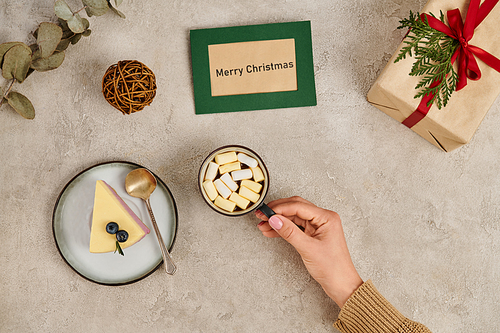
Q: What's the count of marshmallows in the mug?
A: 13